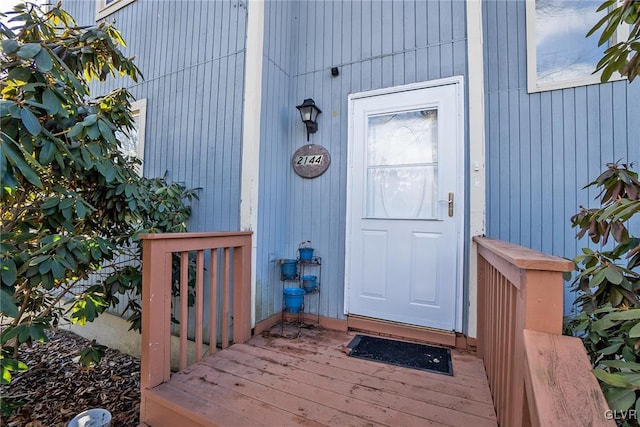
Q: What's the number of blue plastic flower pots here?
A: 4